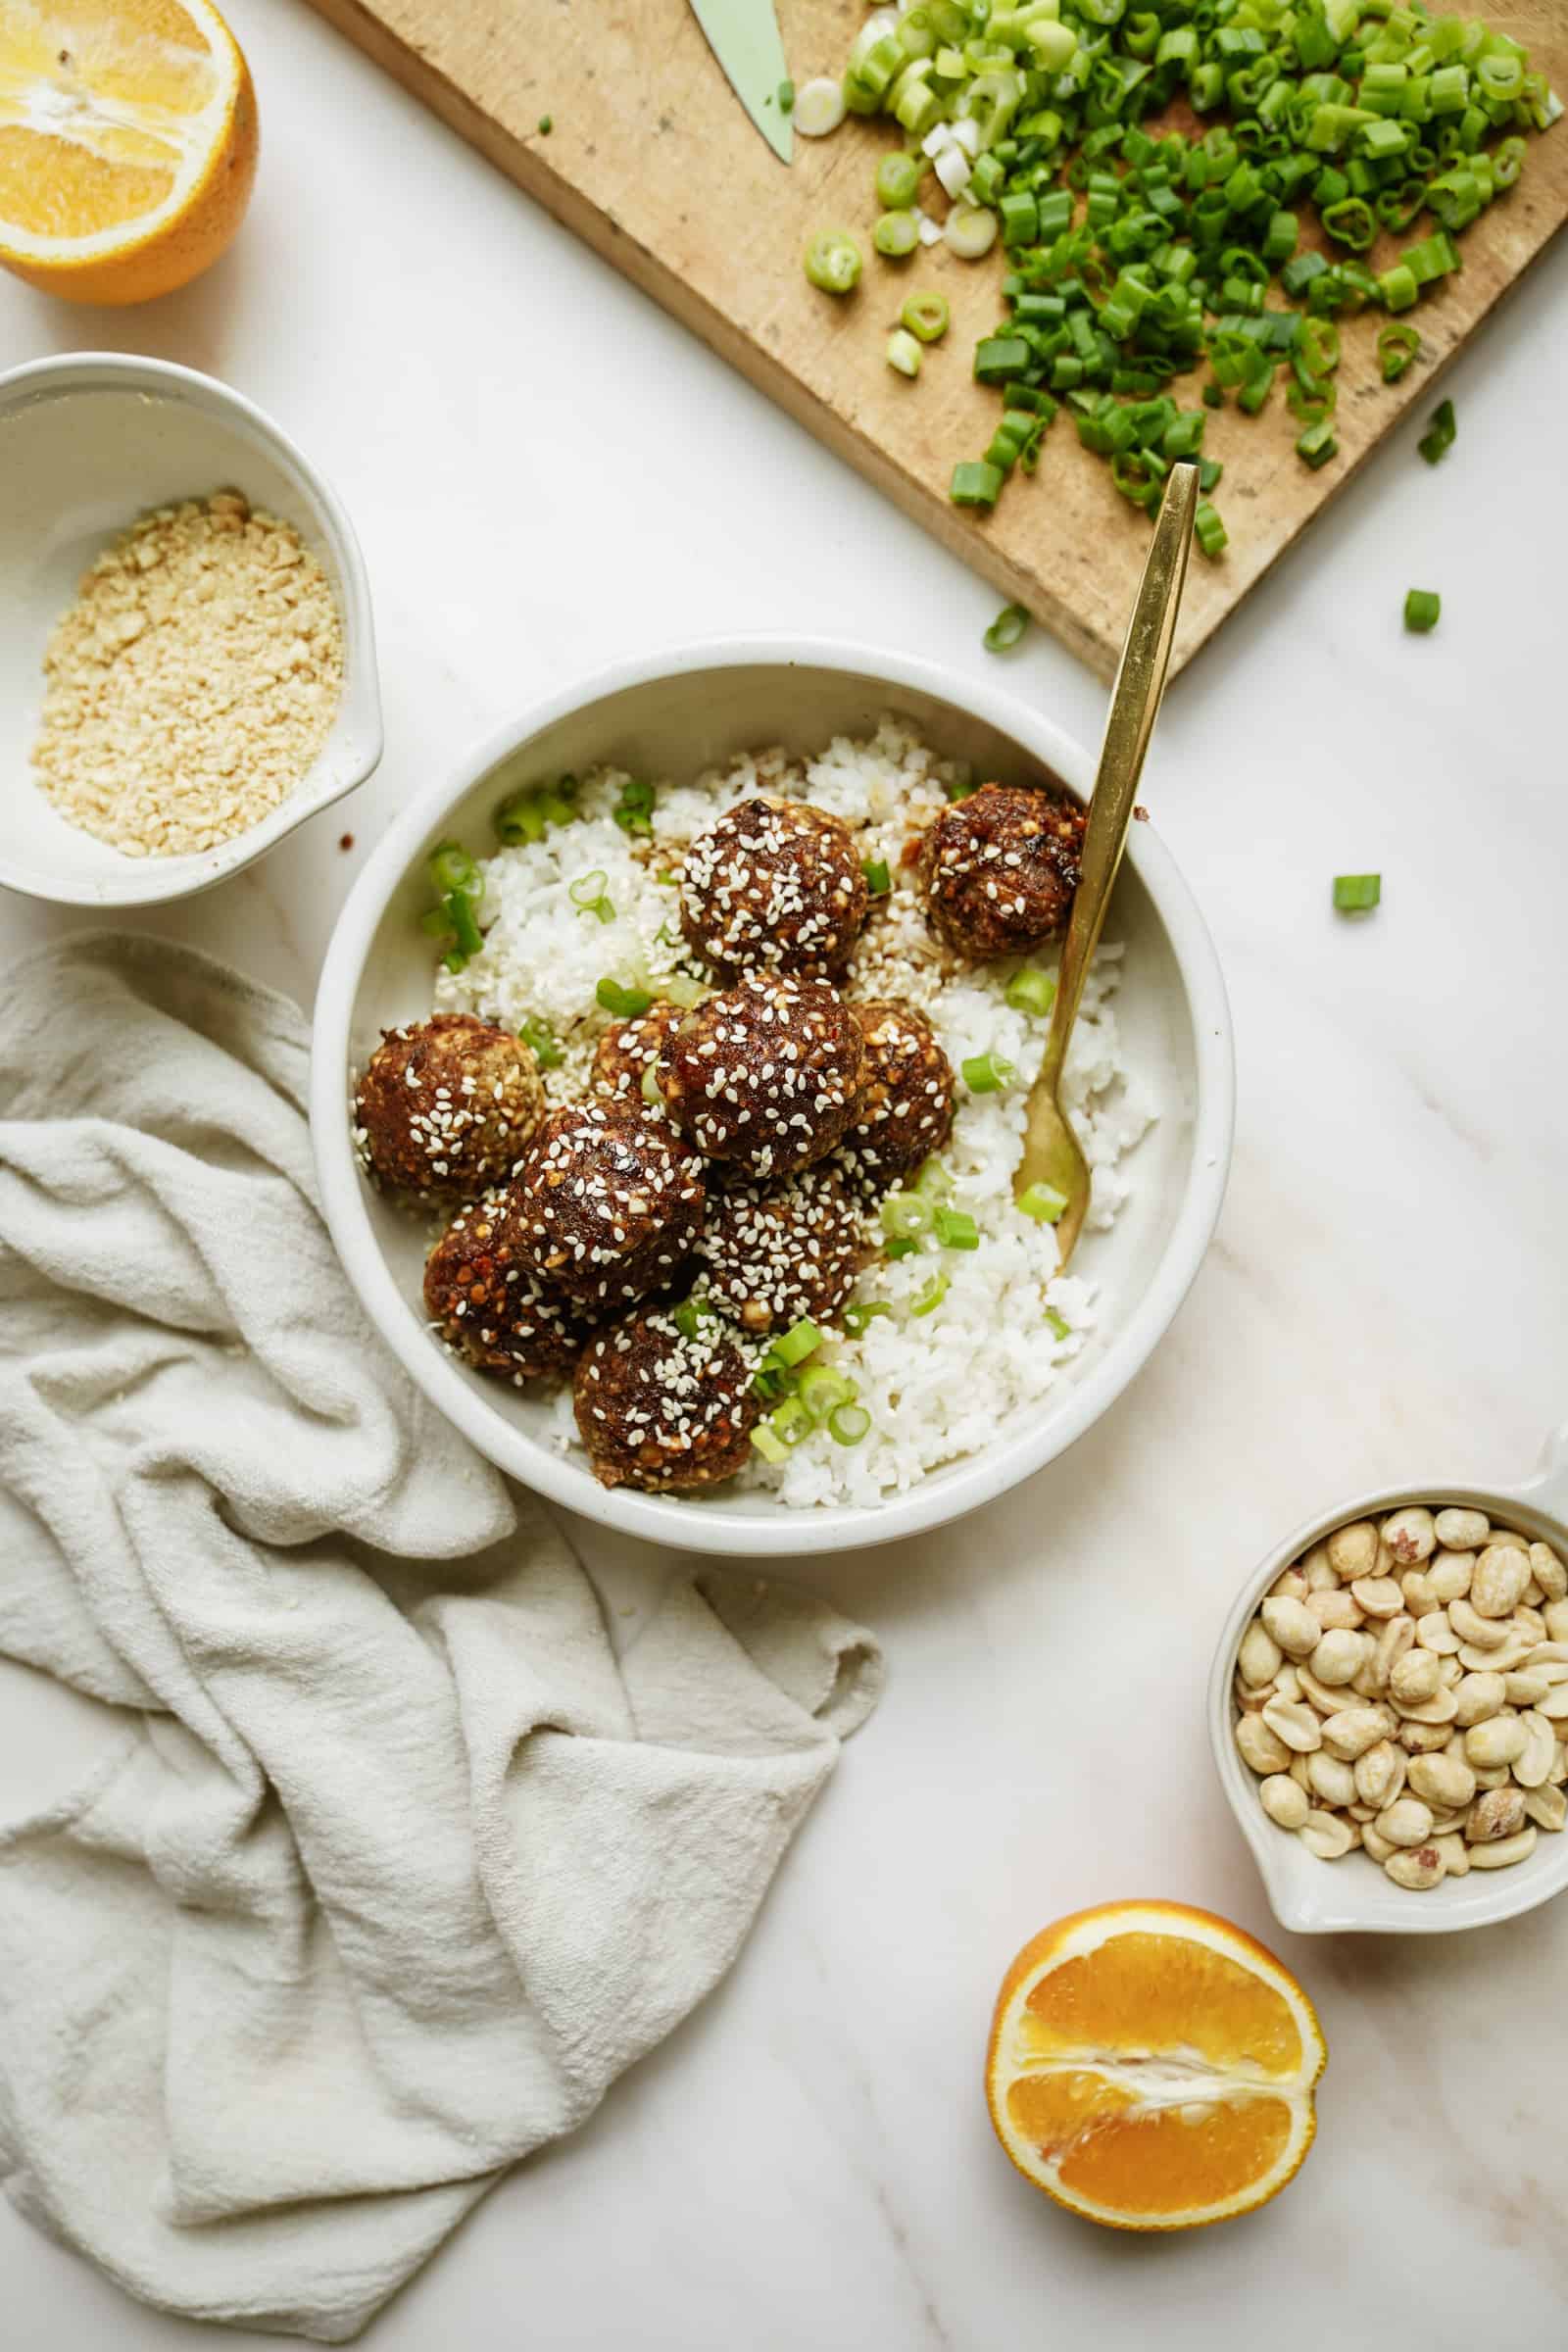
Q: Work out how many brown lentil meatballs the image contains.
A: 10